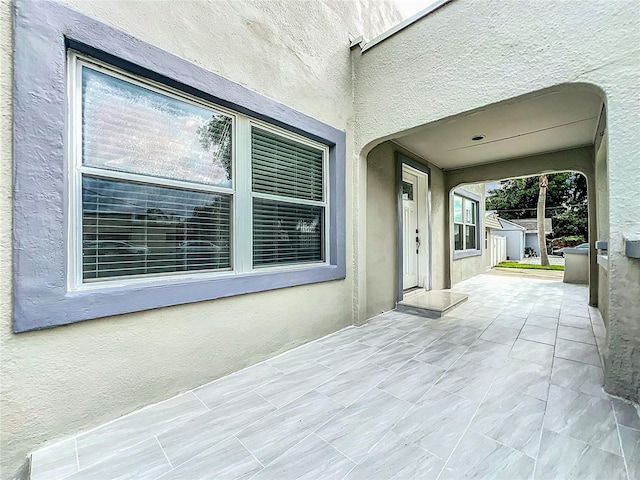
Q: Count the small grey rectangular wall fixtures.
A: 2